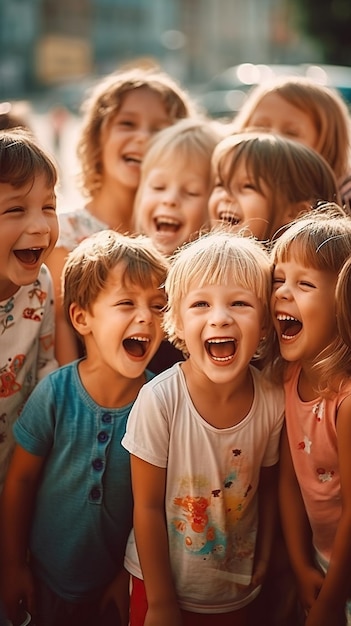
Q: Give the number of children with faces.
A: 8